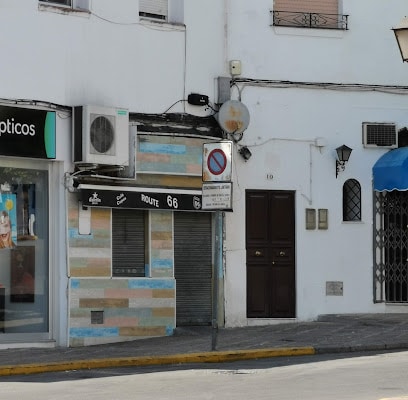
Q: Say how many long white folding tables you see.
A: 0